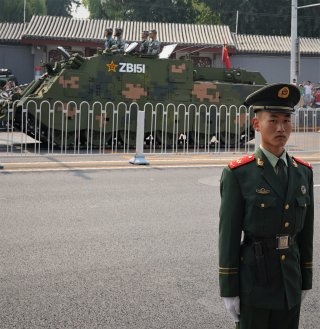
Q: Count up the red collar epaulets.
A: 2